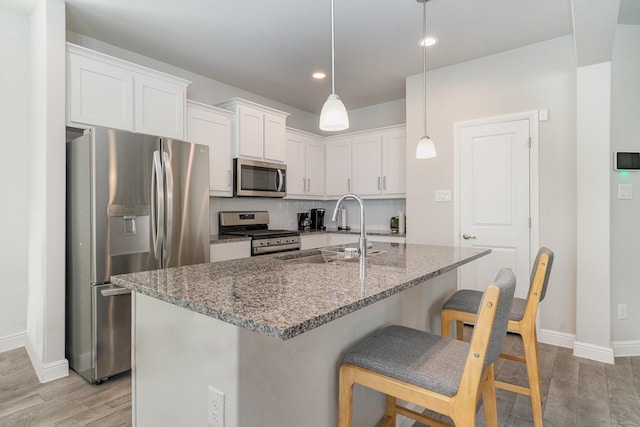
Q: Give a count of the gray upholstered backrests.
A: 2